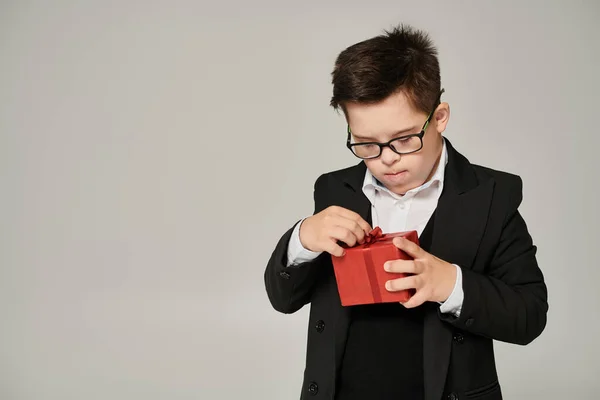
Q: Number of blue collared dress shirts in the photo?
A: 0